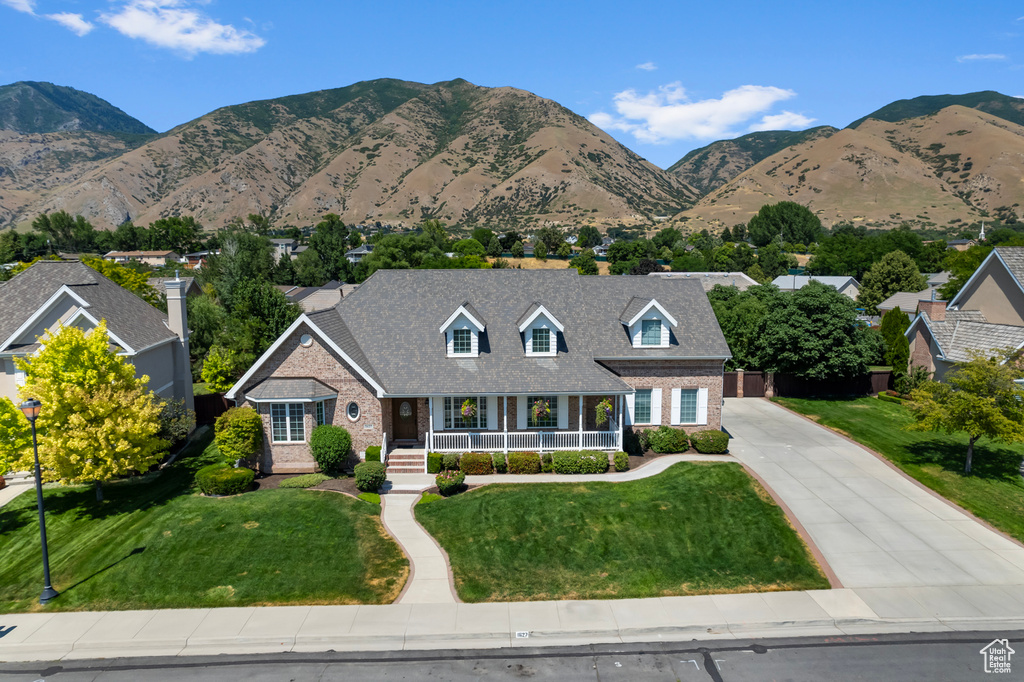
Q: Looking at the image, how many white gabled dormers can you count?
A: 3